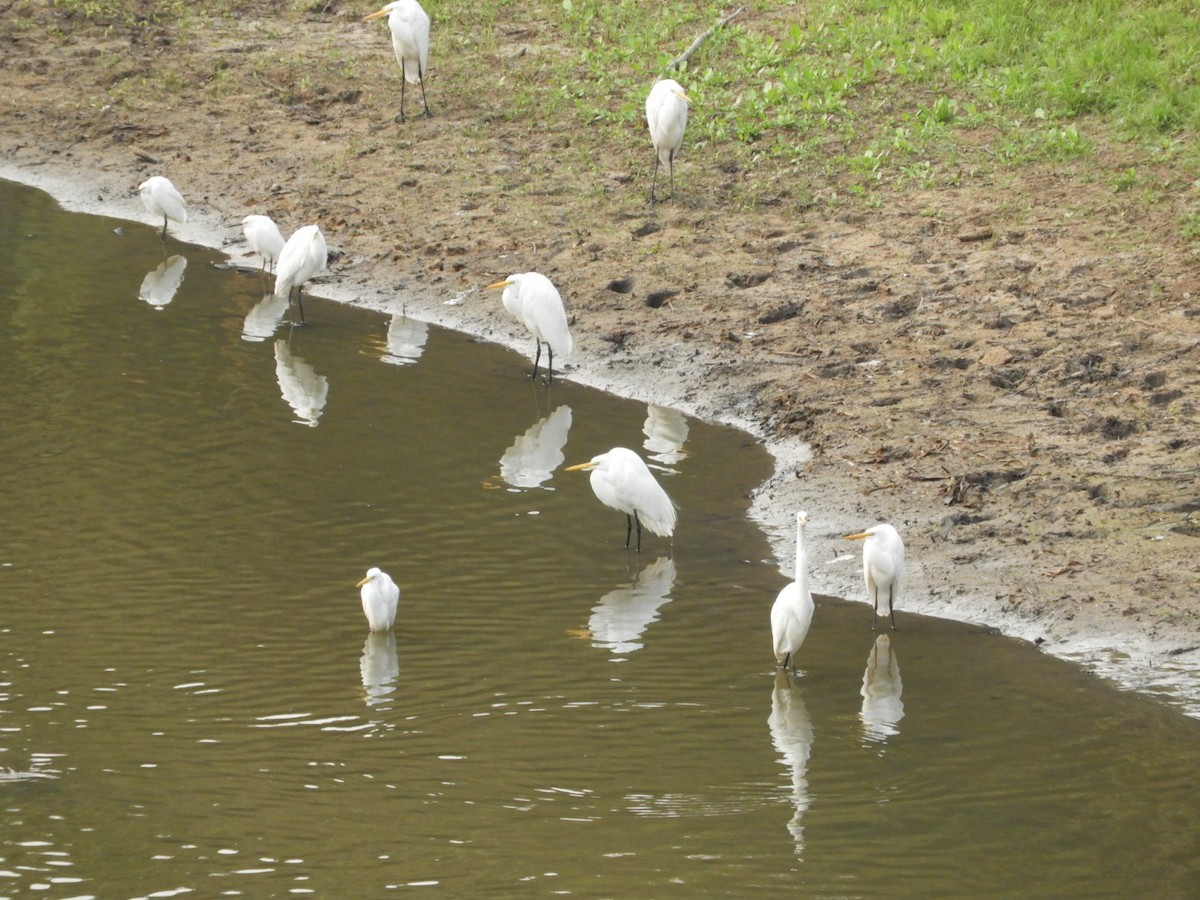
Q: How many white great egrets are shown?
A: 10